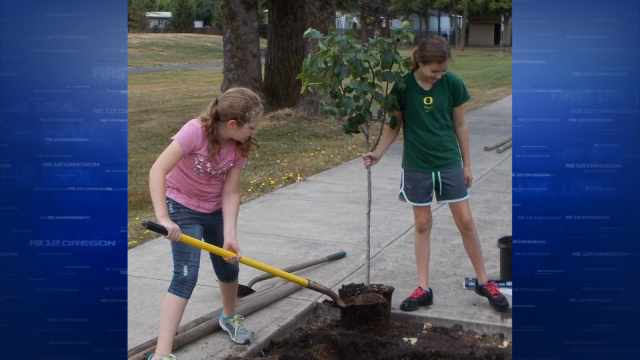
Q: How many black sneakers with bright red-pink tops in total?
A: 2